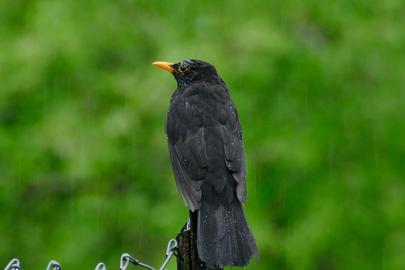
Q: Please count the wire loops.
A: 5